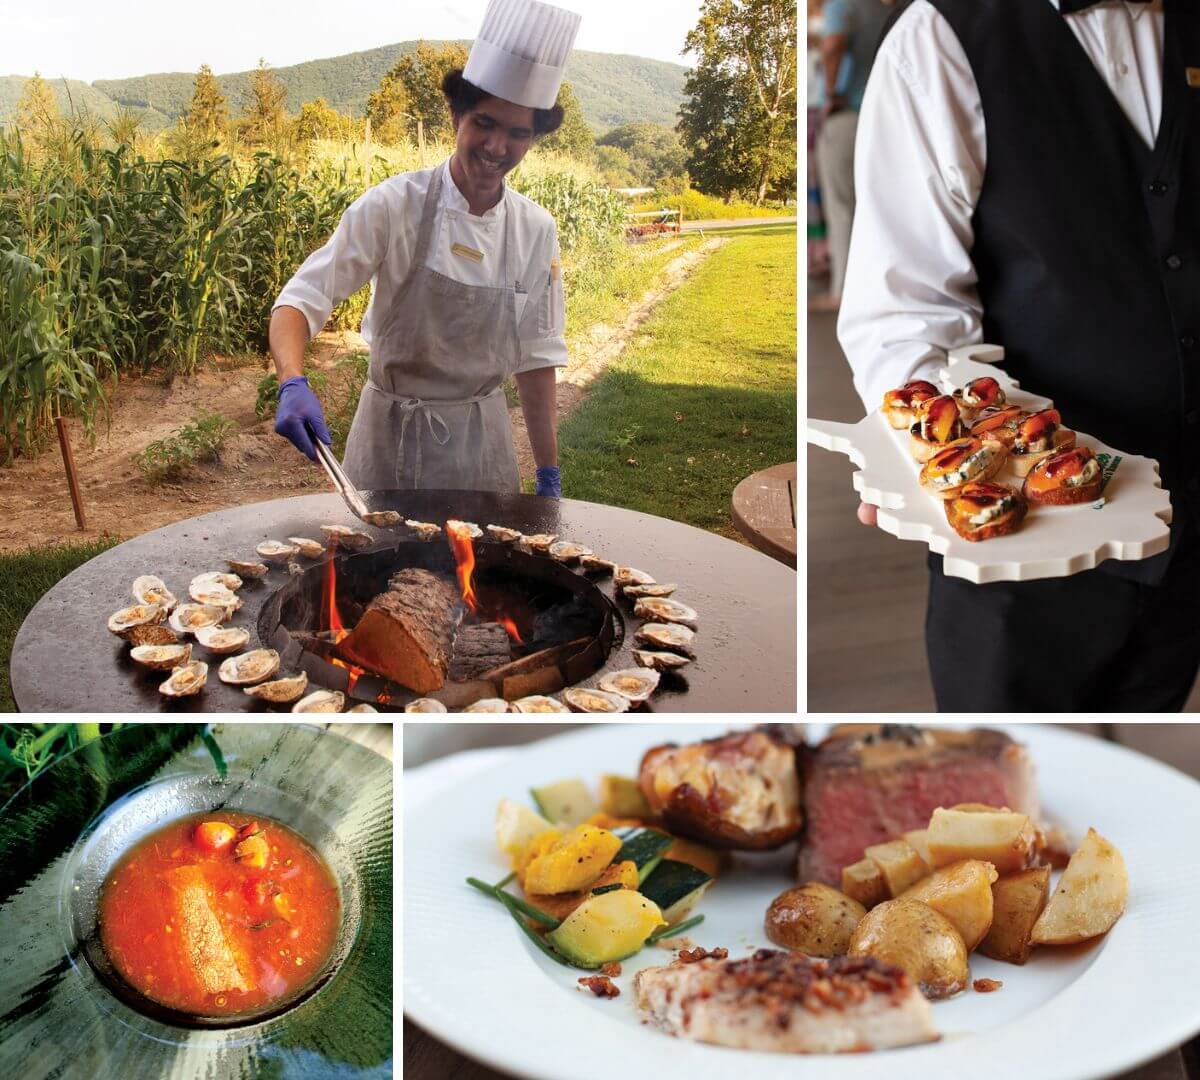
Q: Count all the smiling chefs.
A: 1